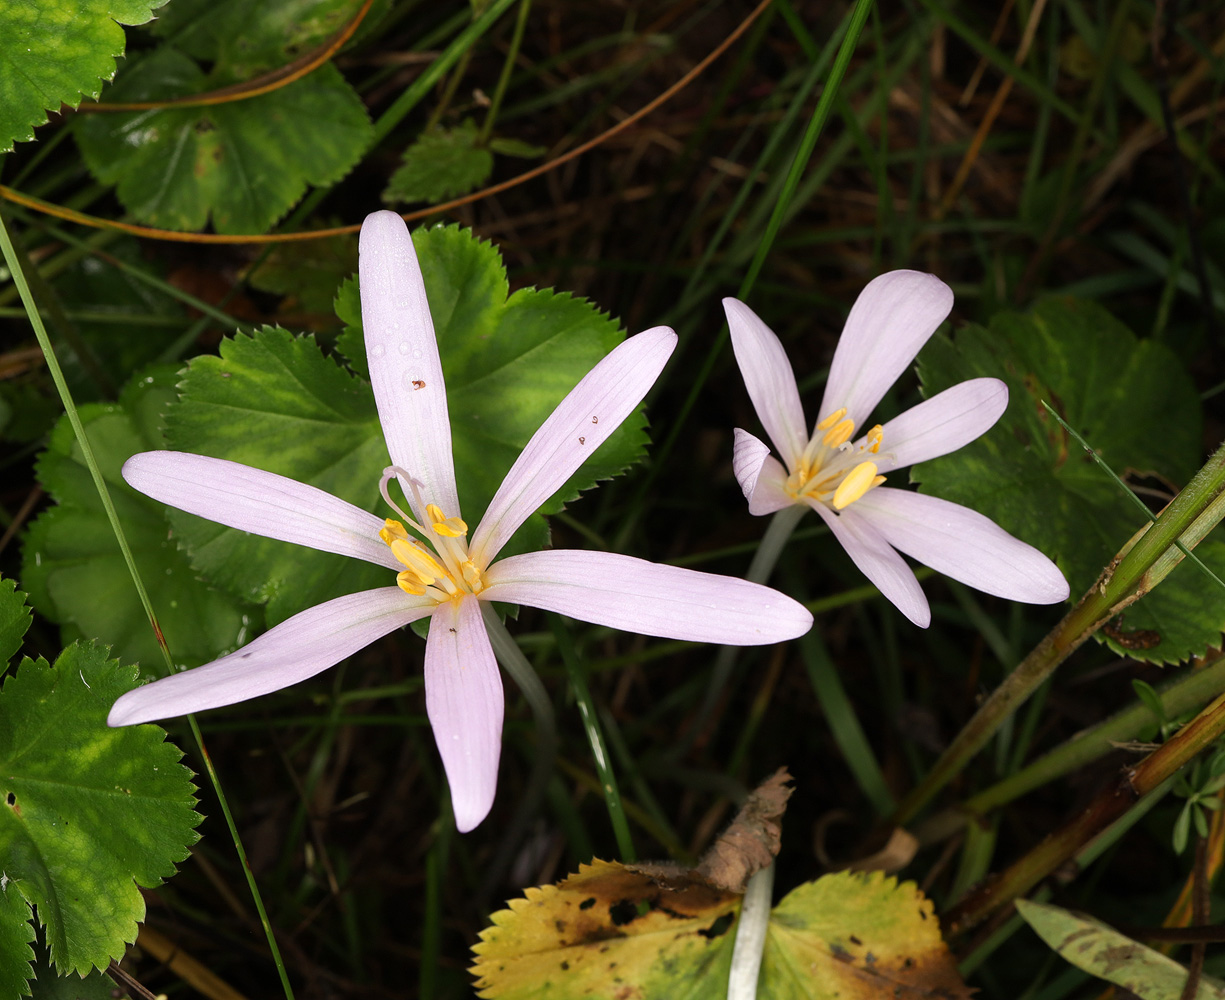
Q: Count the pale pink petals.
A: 12